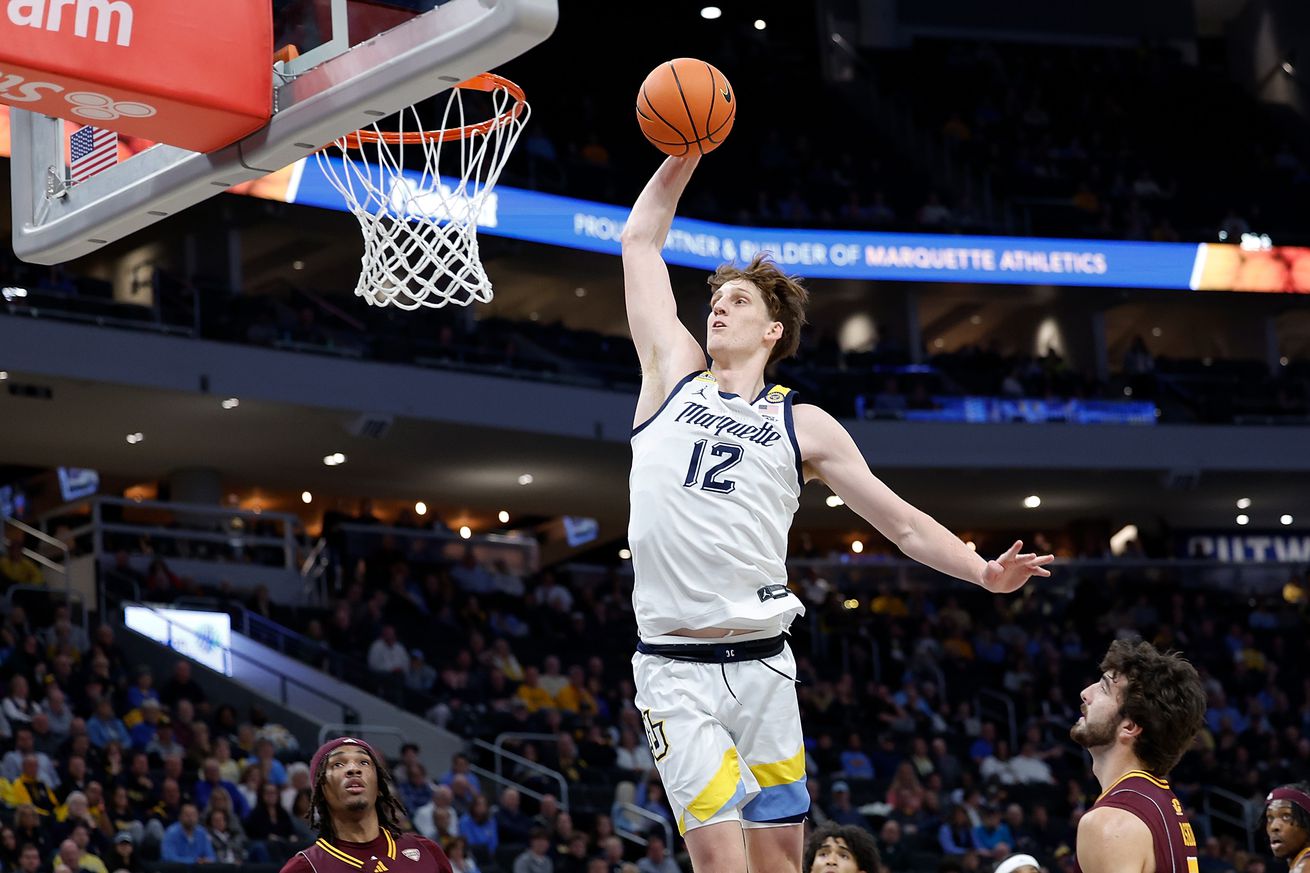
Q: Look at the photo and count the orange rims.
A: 1